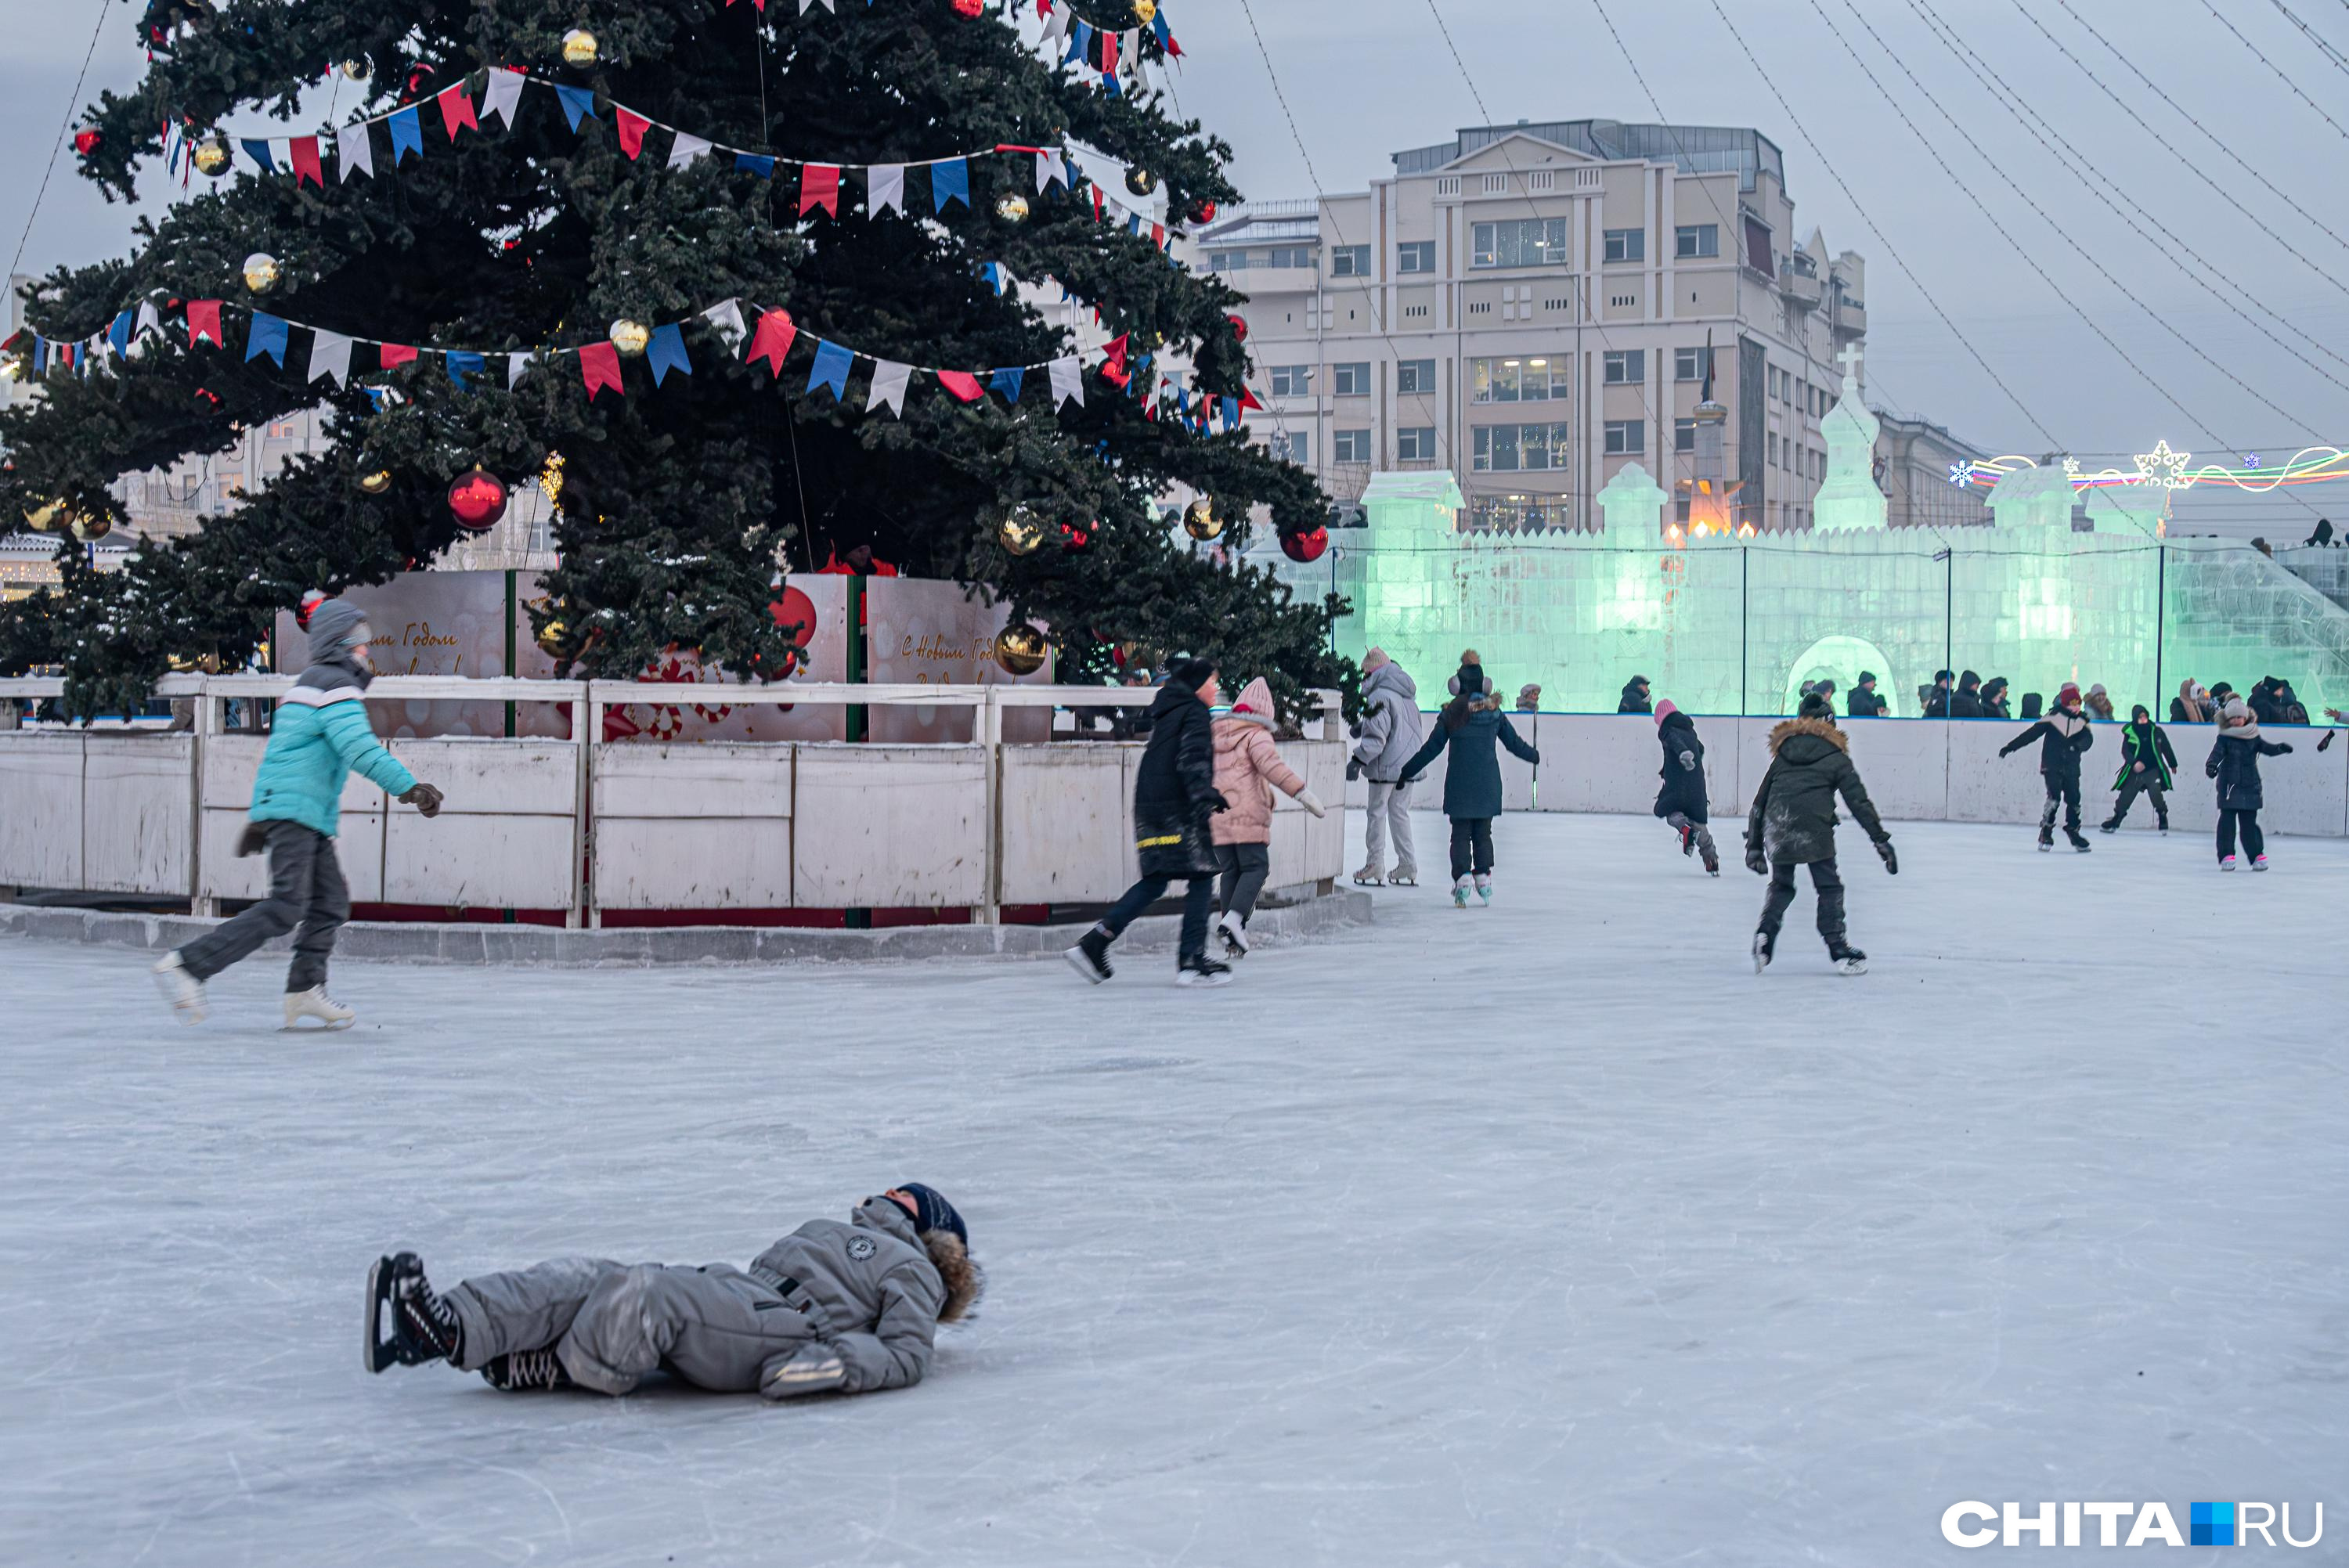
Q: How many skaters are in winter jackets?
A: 11